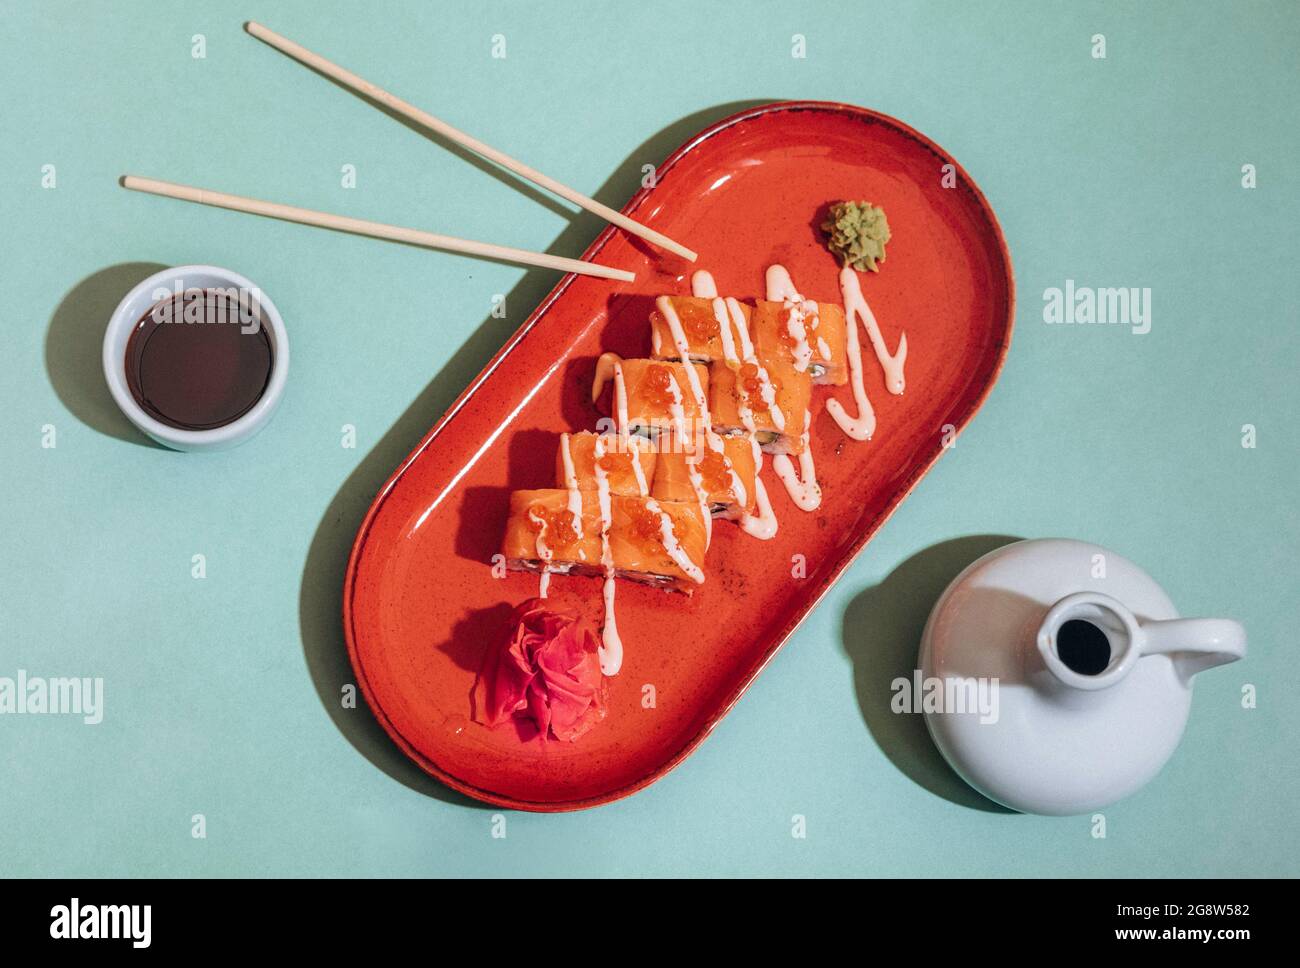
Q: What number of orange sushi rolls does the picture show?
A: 8